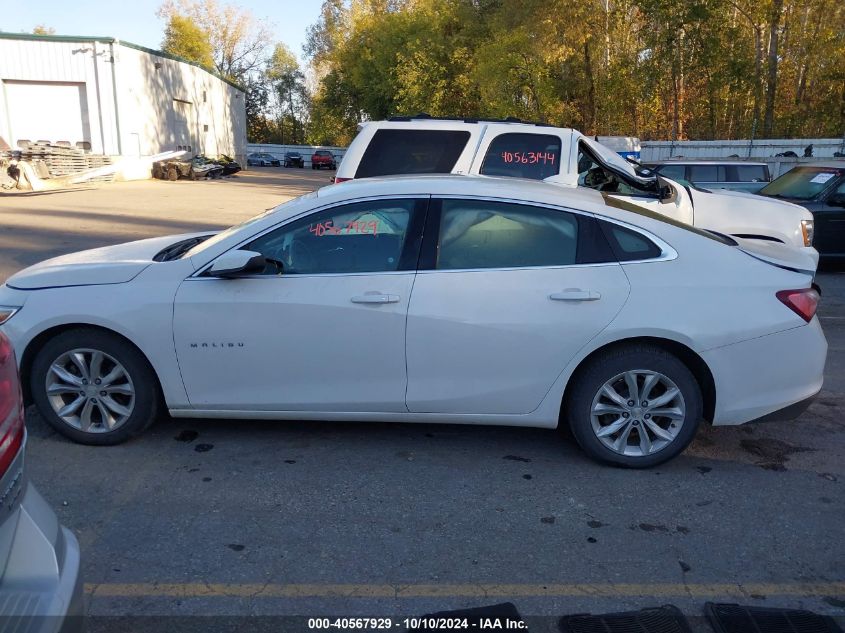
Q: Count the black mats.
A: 3